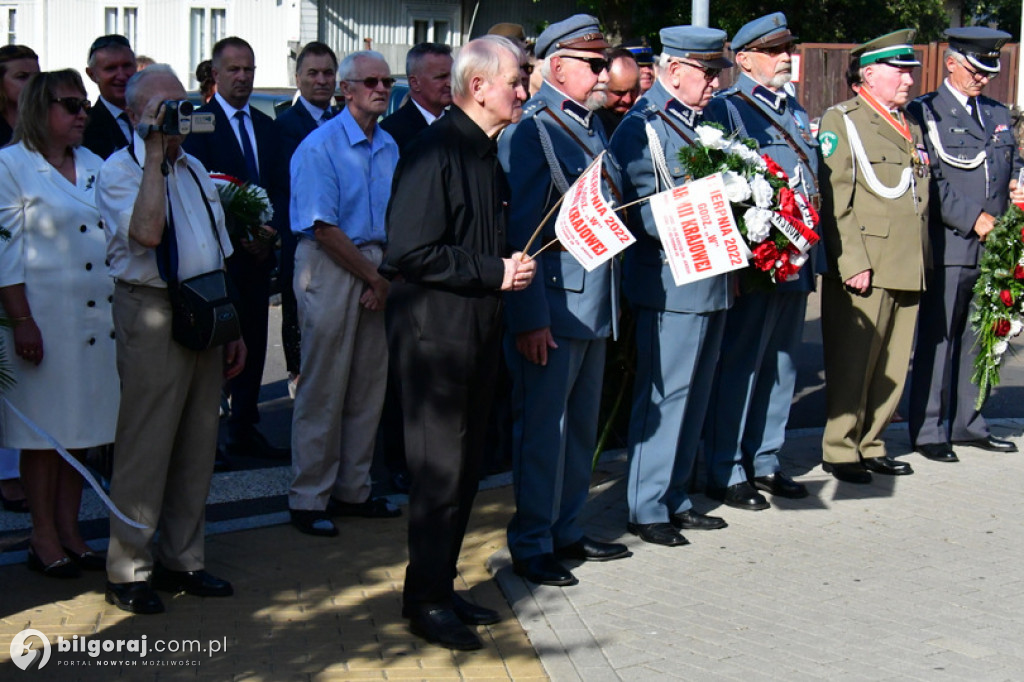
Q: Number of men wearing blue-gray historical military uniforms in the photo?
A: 3